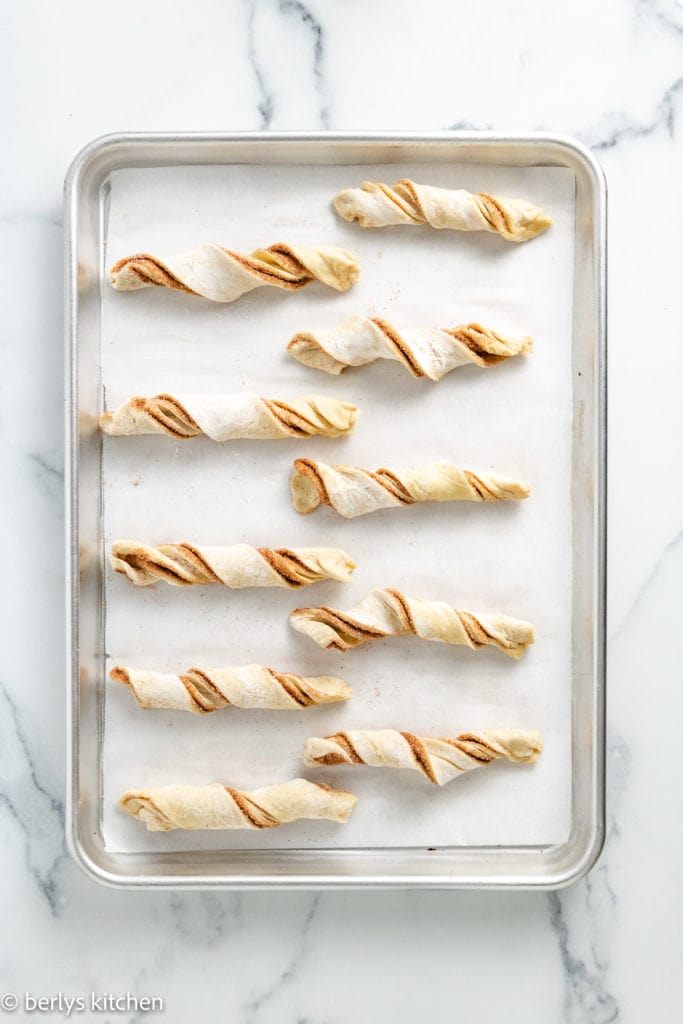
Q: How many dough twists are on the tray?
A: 10